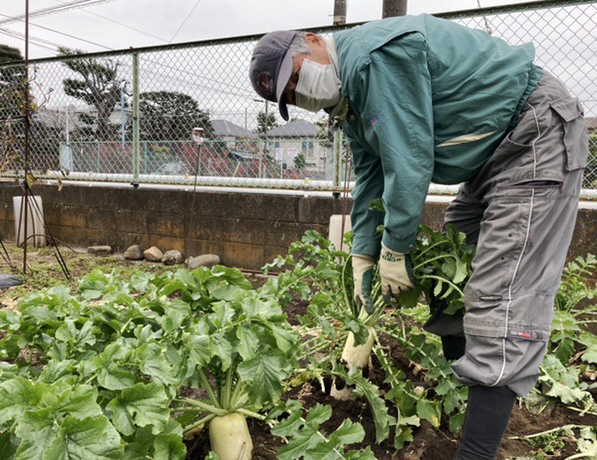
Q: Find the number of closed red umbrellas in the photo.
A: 0